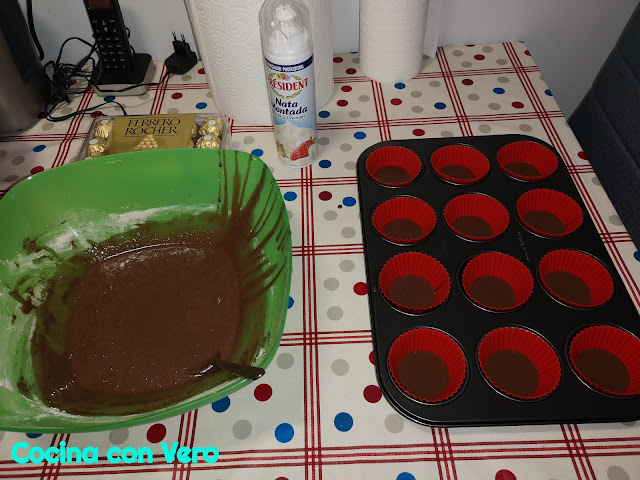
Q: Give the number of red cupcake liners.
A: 12